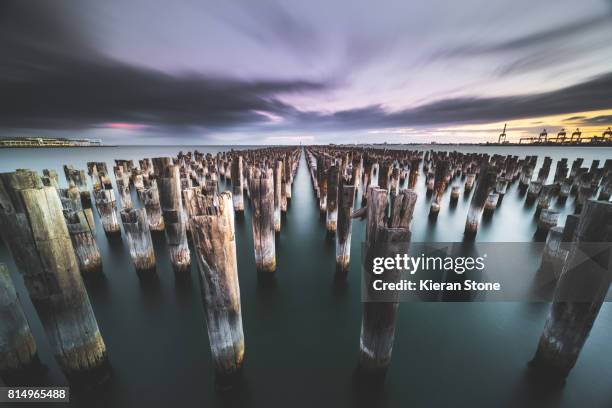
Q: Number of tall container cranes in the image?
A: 5